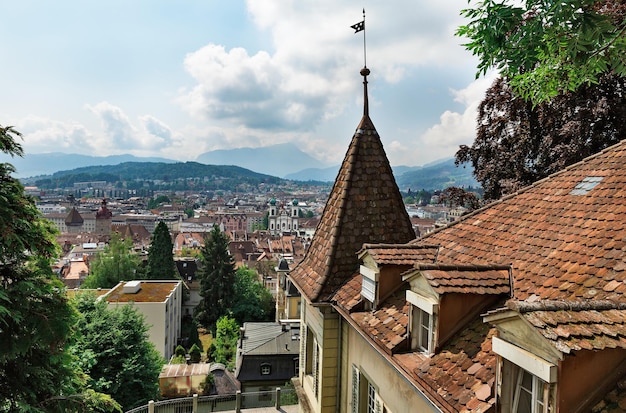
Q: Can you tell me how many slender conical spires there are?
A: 1